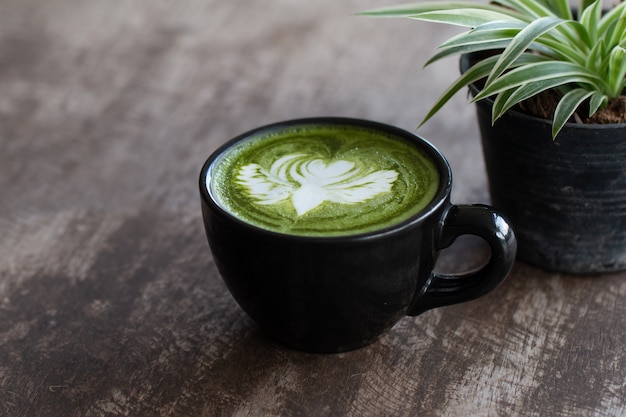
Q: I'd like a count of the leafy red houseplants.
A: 0